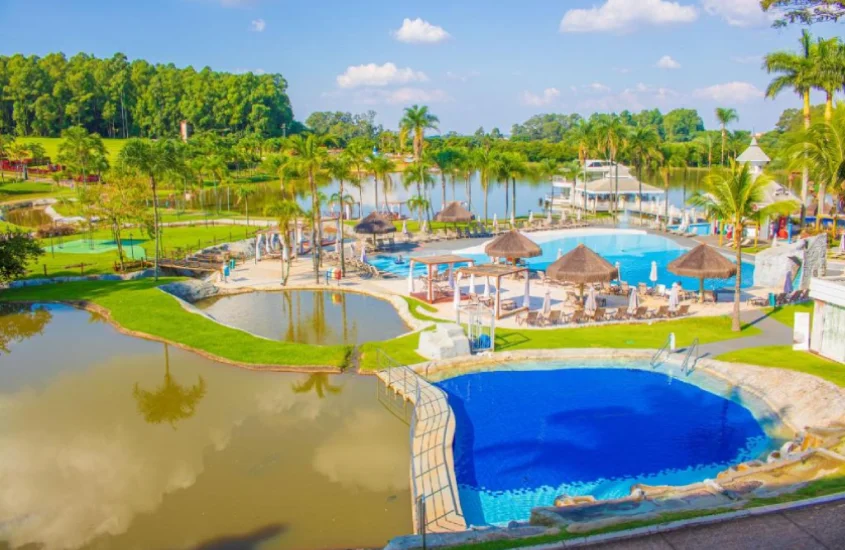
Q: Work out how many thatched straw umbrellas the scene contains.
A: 5